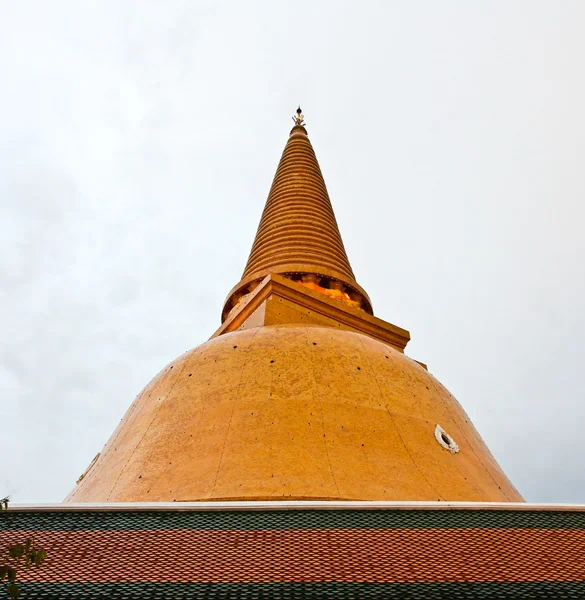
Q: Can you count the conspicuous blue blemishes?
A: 0